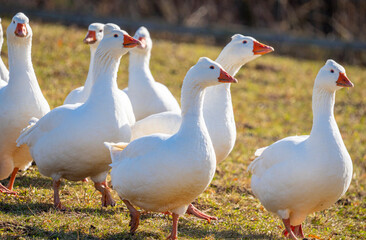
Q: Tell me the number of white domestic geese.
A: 8